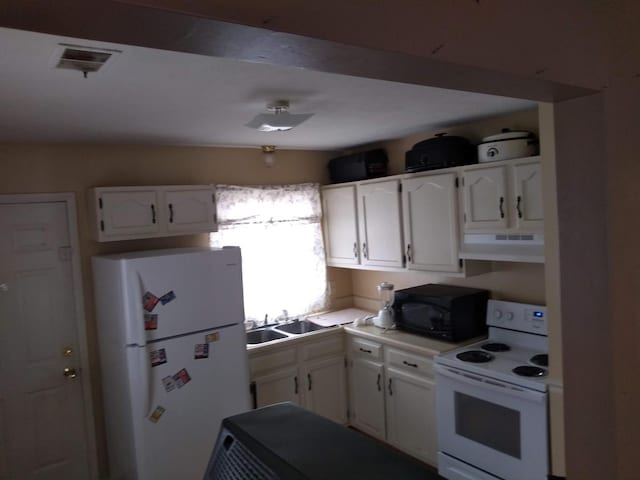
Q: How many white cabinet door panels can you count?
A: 11